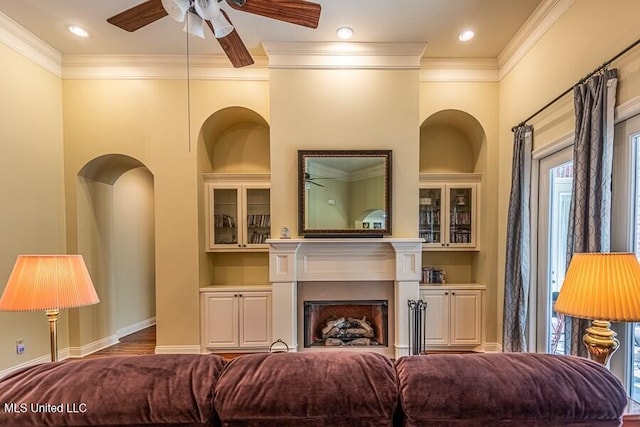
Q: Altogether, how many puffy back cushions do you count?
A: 3